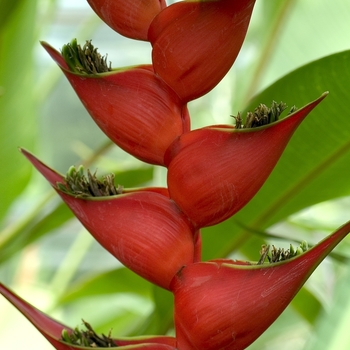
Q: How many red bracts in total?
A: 7